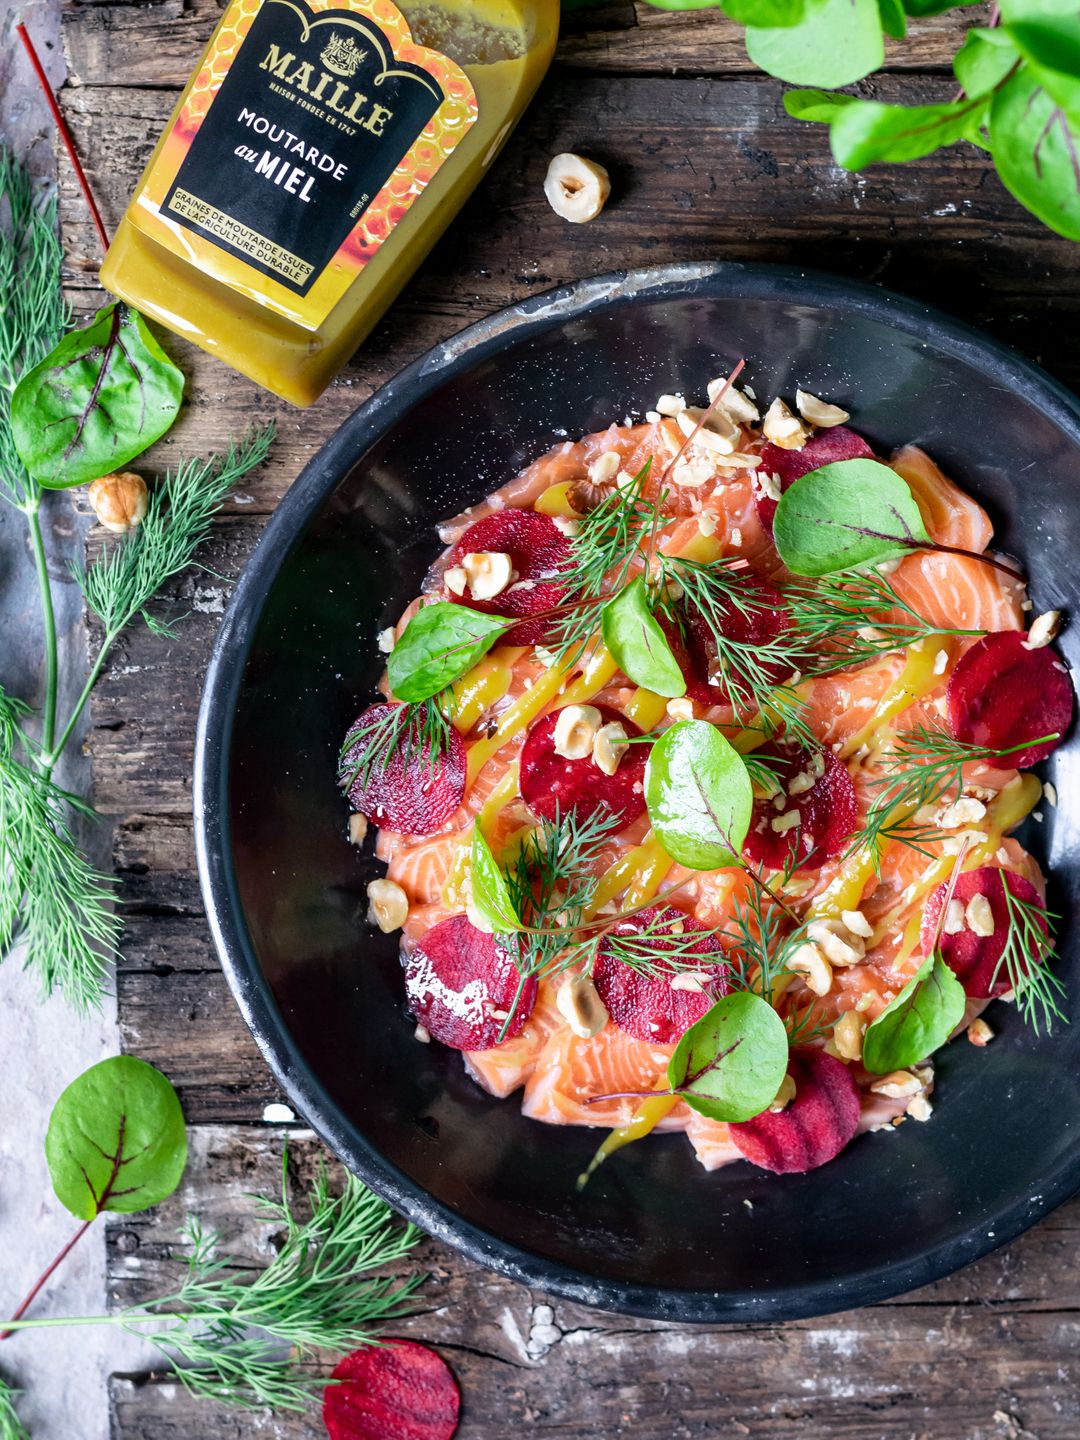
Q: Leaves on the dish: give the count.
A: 7